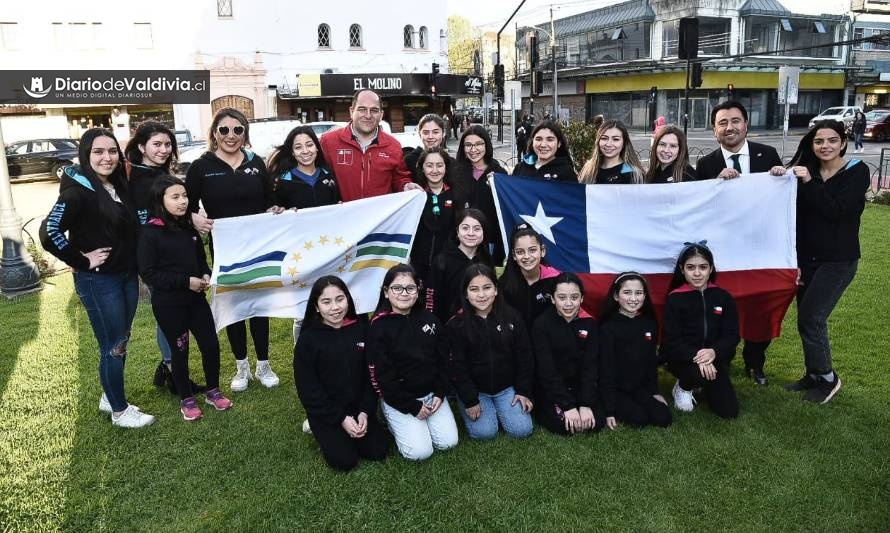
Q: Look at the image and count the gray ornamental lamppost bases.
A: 1